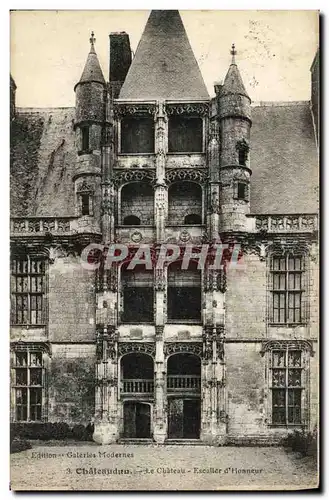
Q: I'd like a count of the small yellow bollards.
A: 0